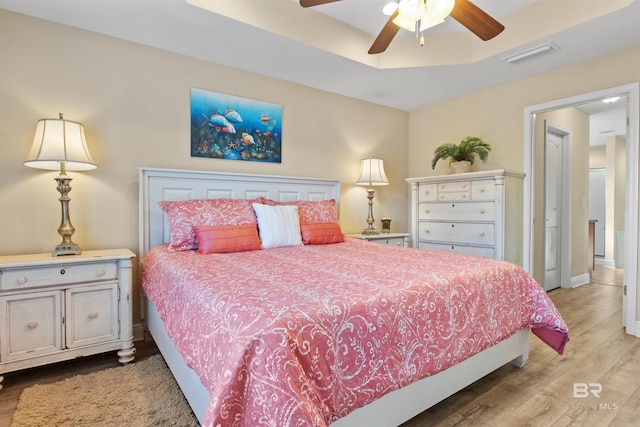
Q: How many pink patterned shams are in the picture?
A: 2